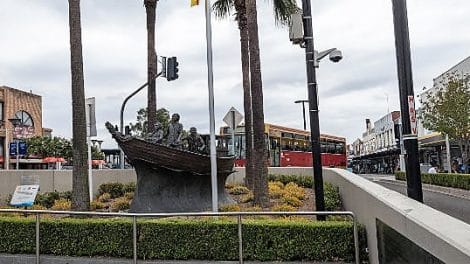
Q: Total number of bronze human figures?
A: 3